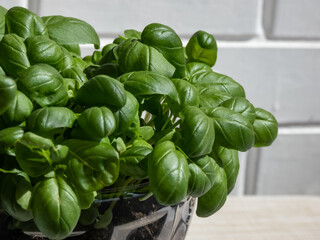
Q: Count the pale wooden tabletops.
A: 1